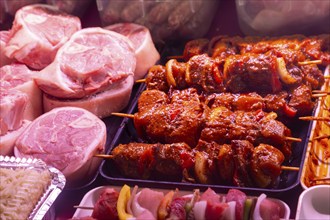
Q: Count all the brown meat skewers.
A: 5